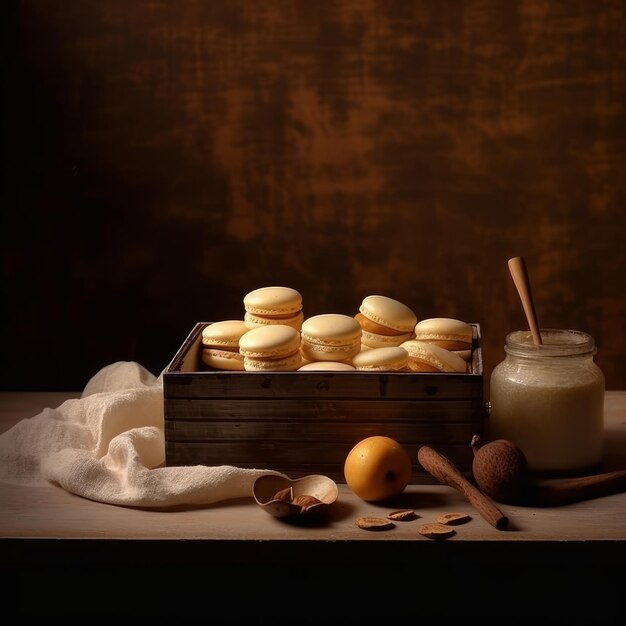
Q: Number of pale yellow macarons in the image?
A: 9